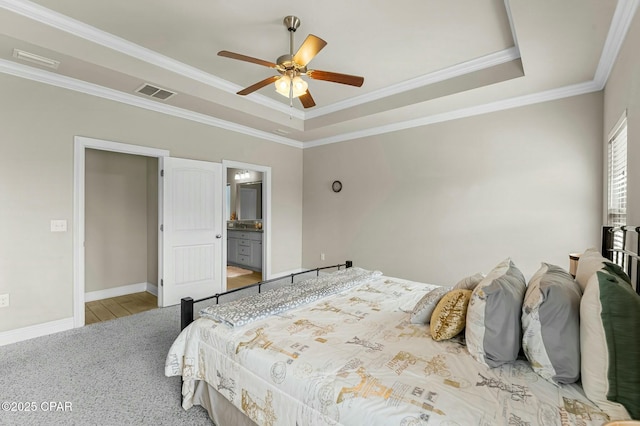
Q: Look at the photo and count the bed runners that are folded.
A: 1